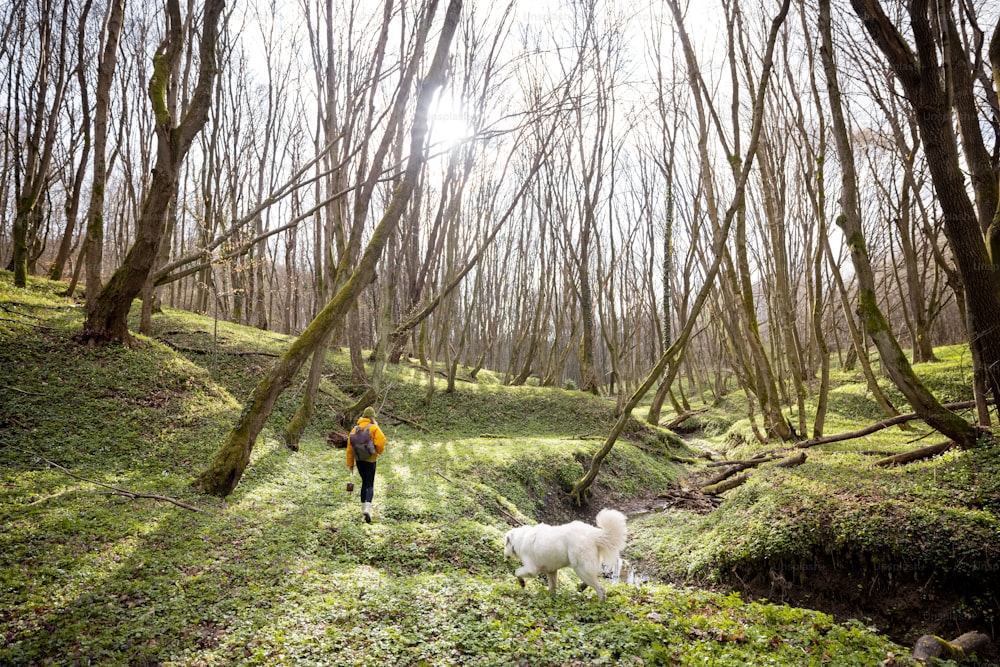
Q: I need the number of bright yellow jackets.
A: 1